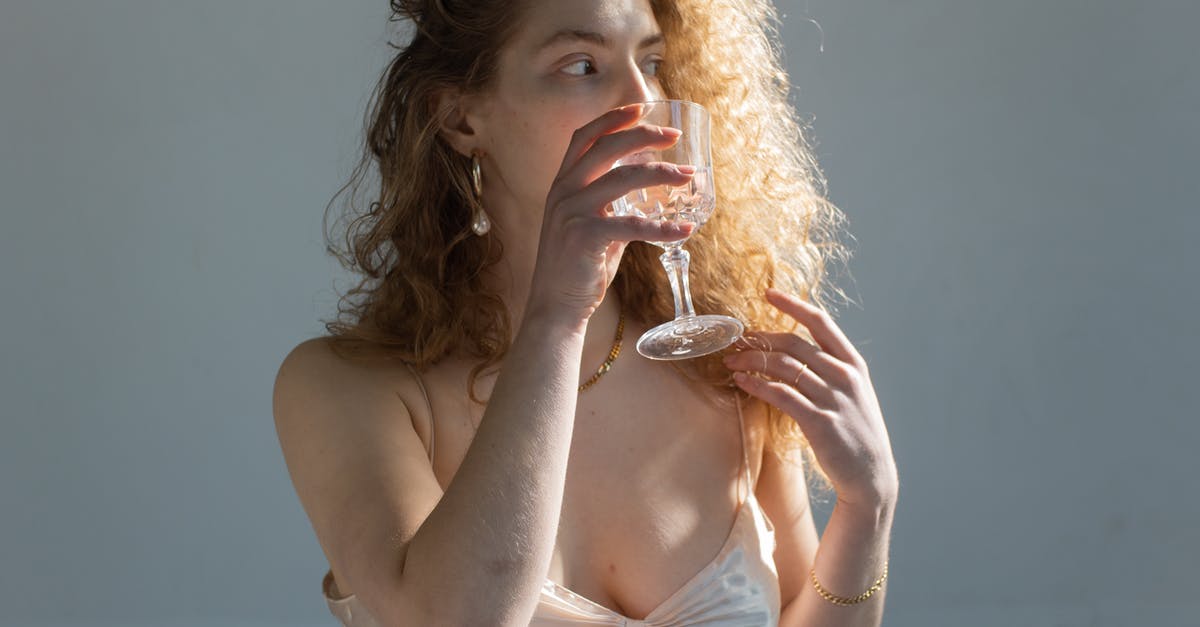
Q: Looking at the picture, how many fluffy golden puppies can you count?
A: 0